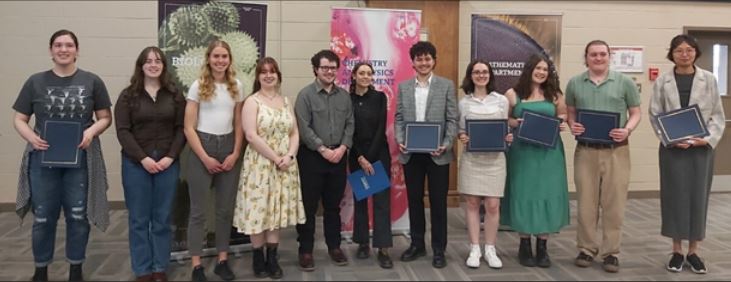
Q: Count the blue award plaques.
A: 6